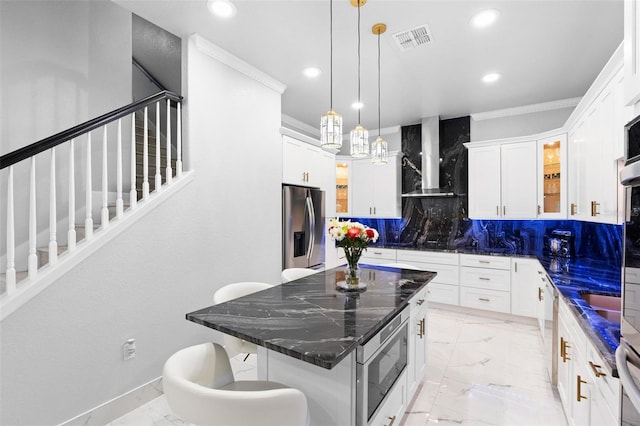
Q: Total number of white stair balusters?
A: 12